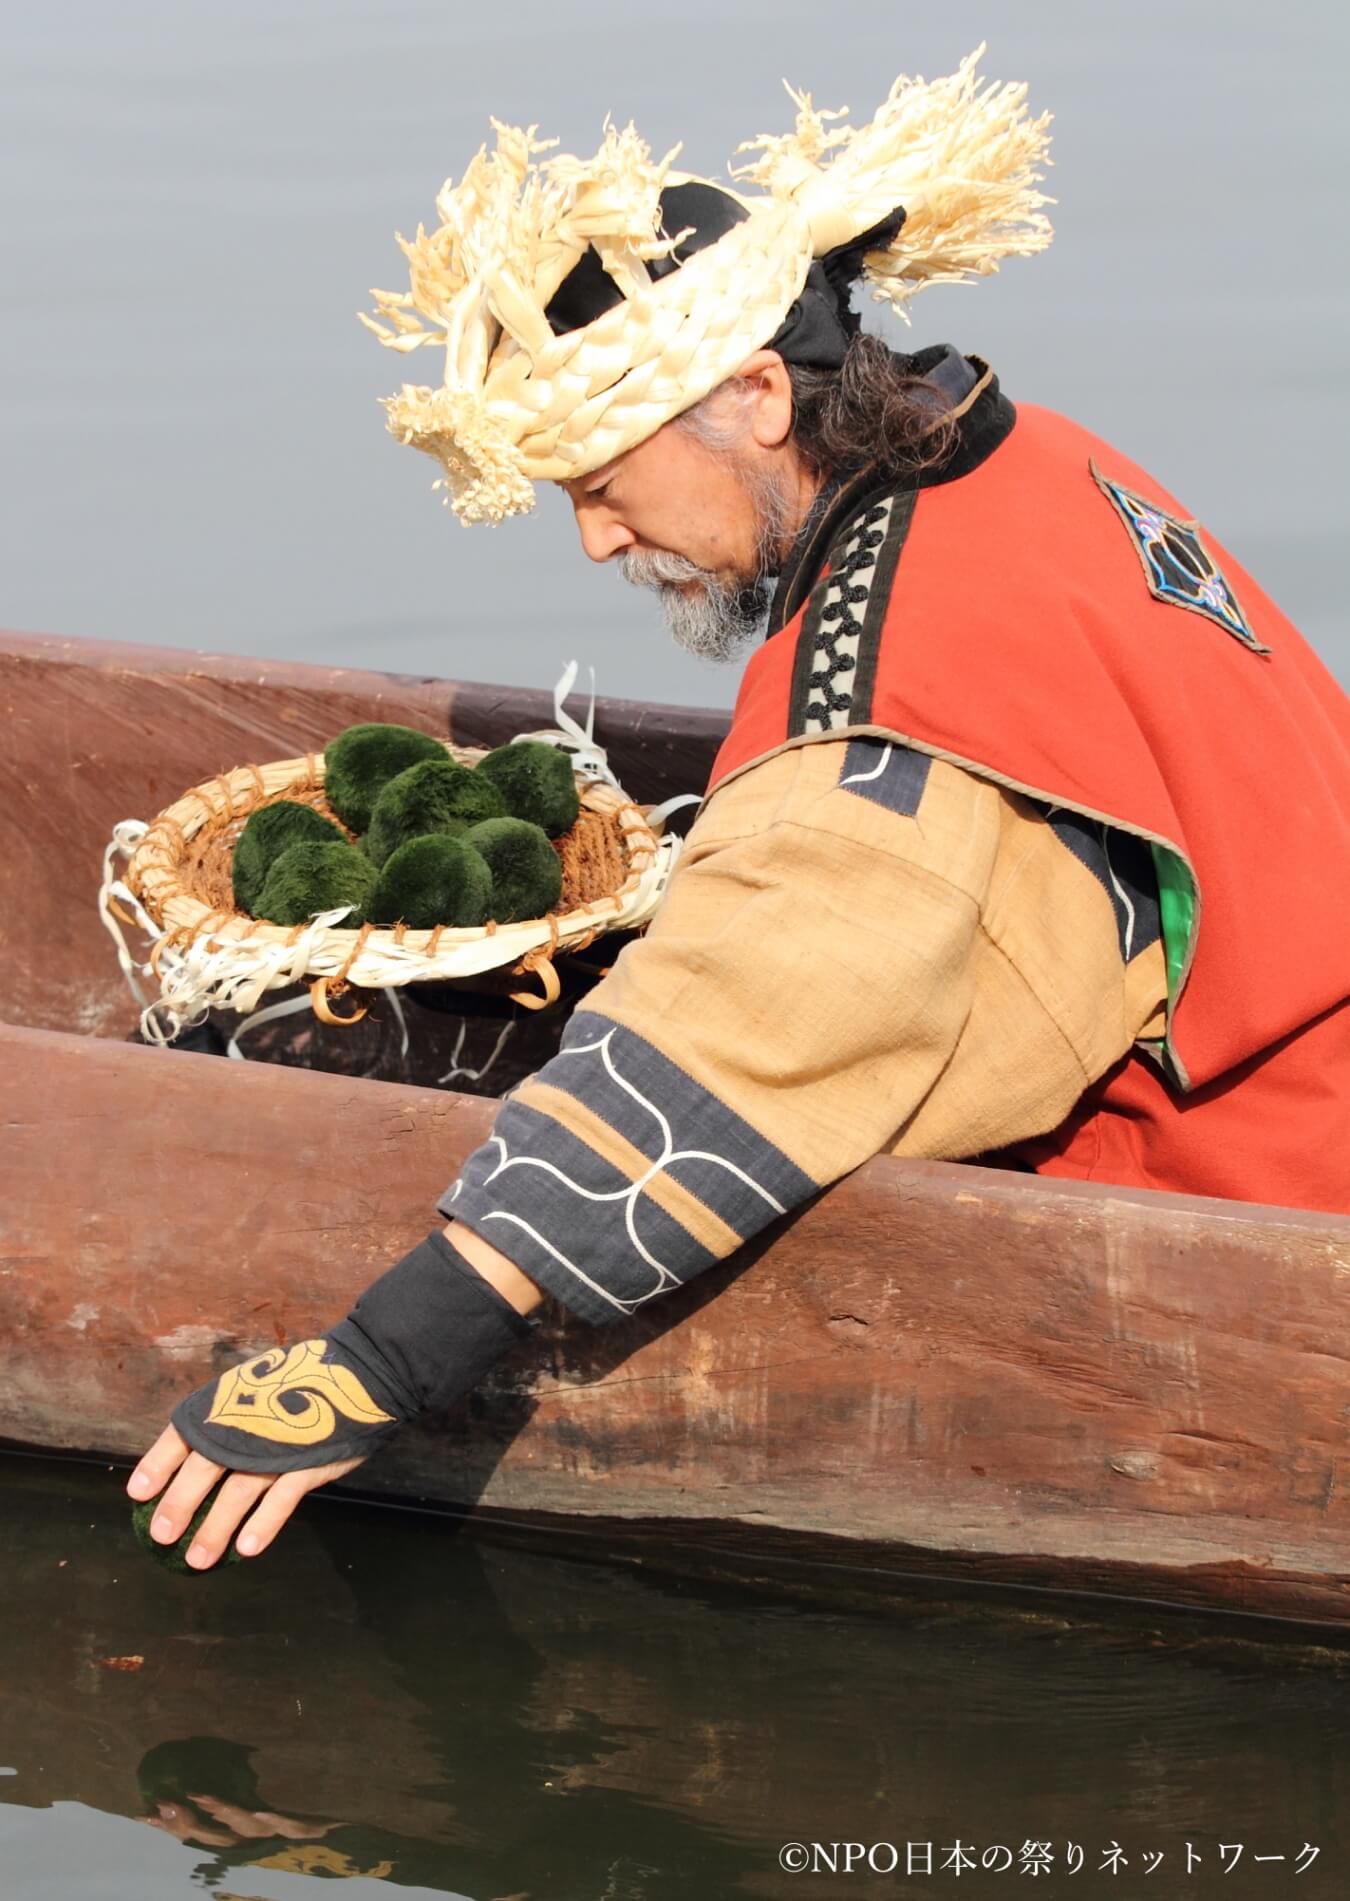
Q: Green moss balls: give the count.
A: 8